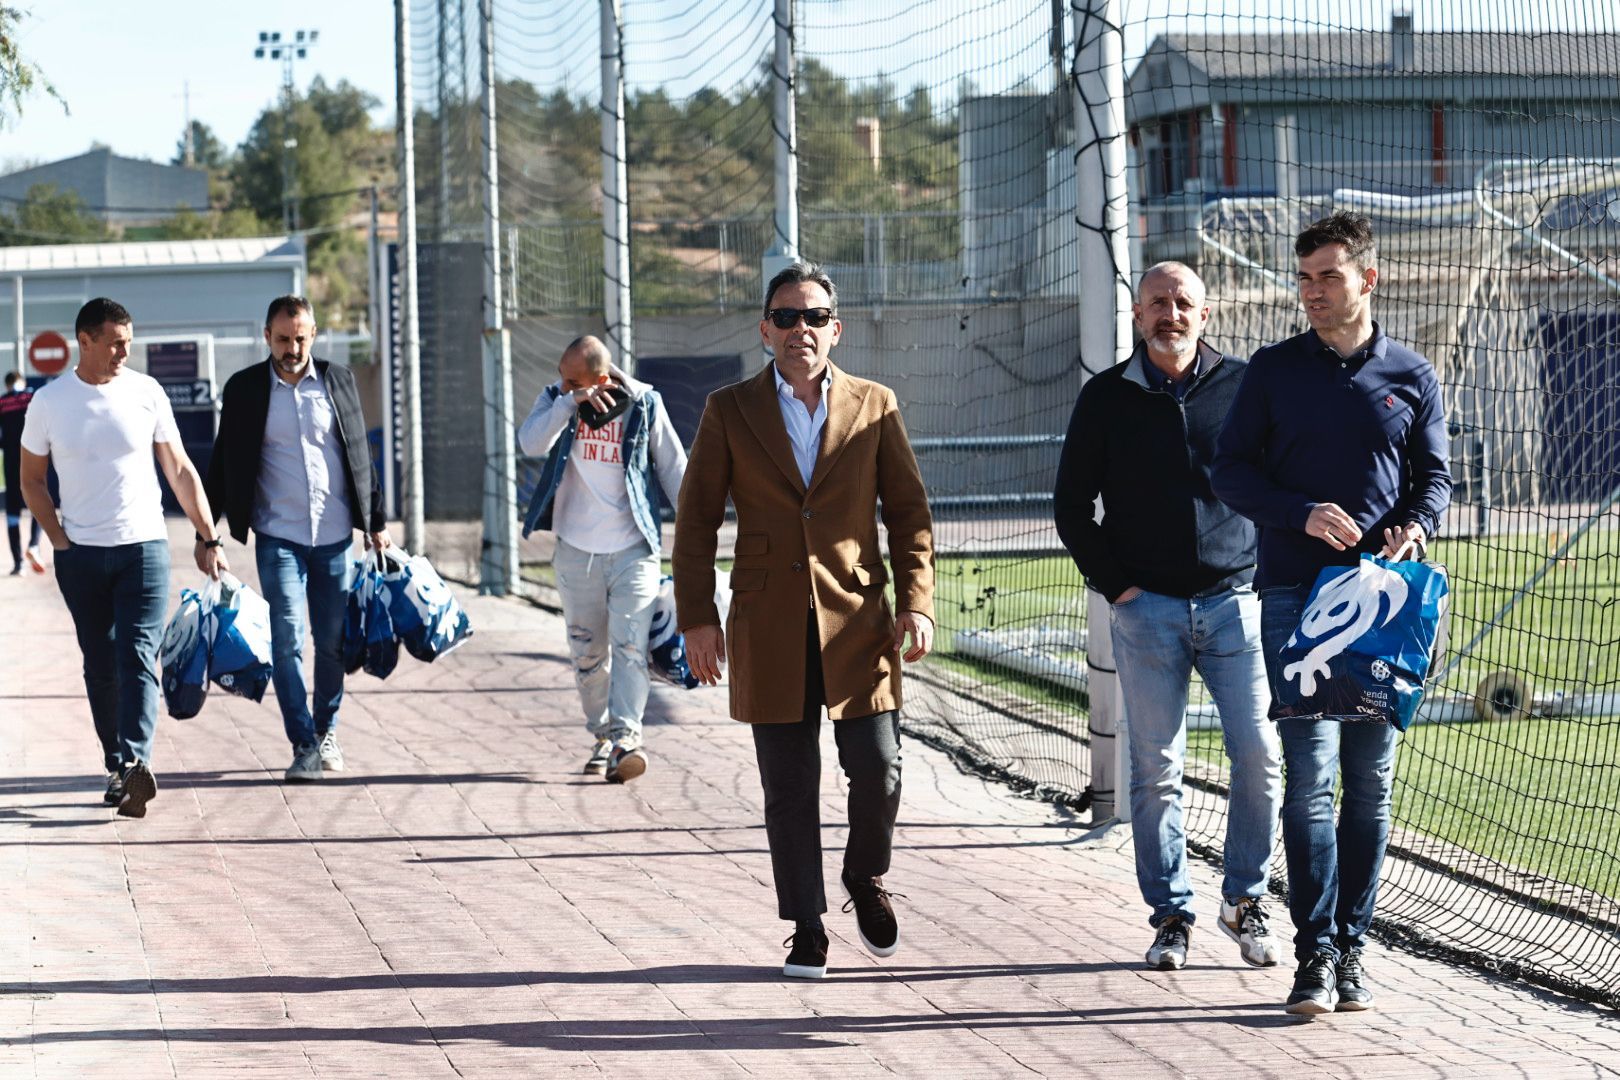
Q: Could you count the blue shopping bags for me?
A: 7